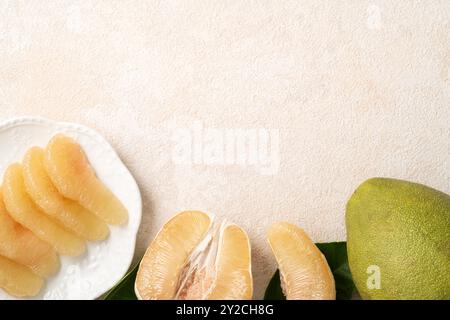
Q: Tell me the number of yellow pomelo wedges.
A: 8